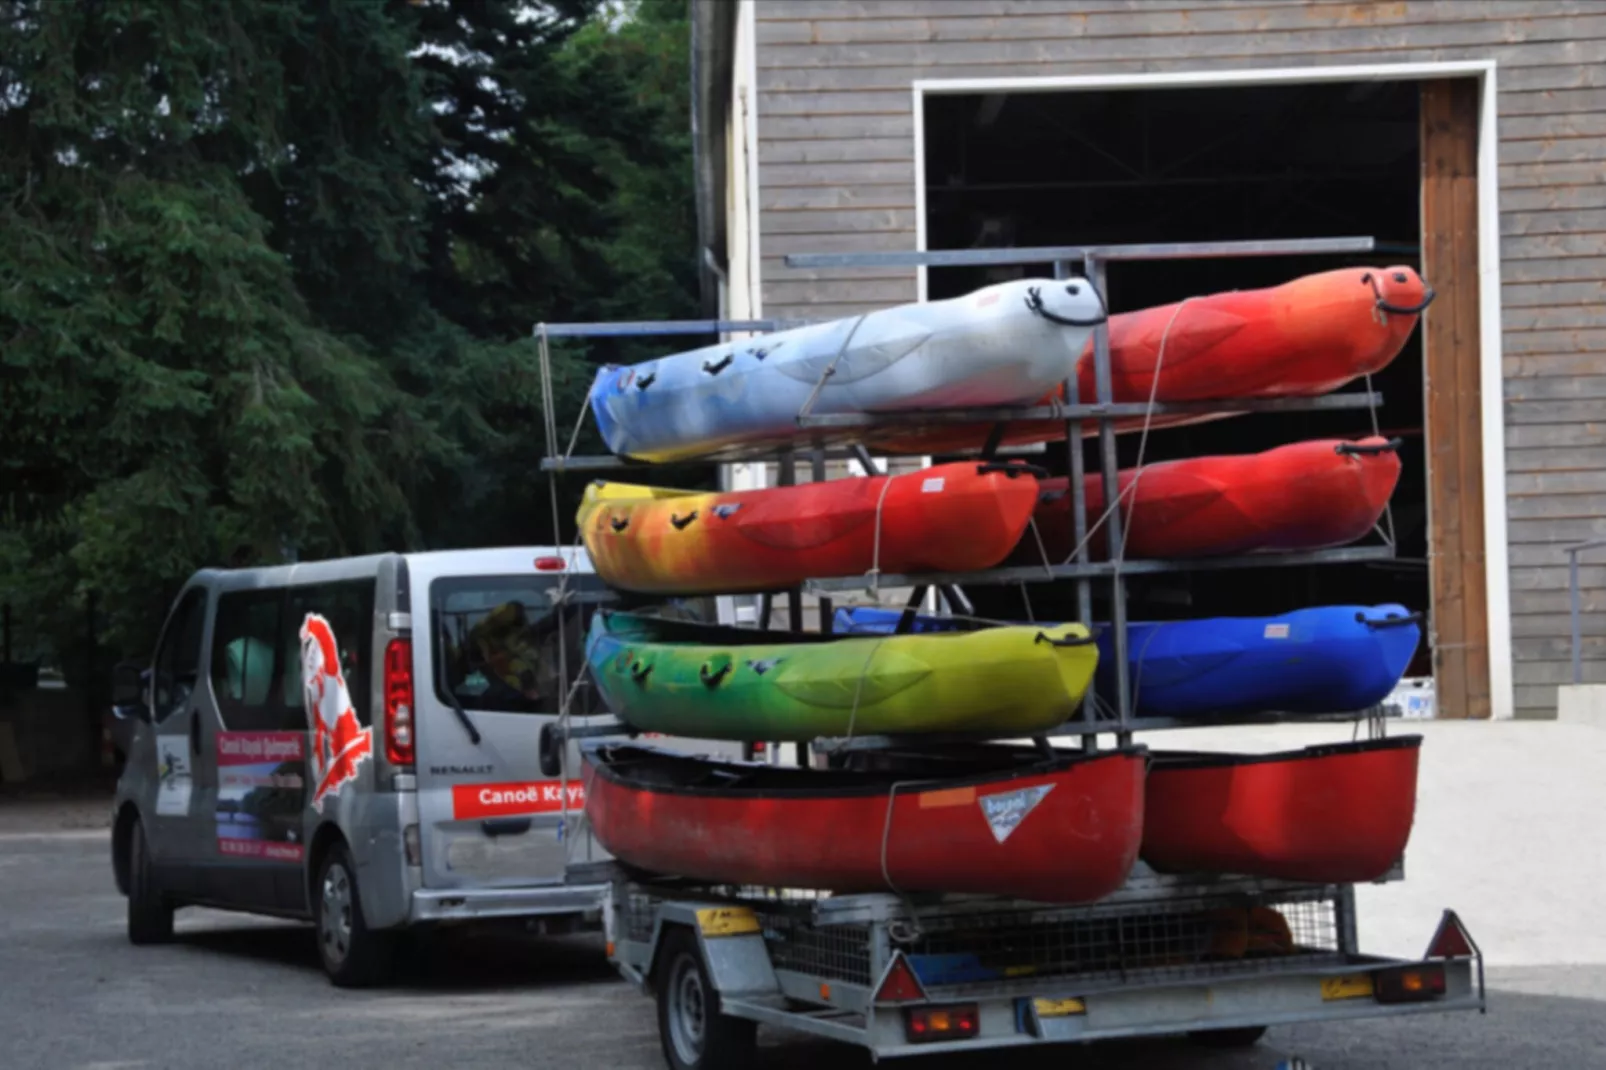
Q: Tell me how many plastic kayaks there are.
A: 6